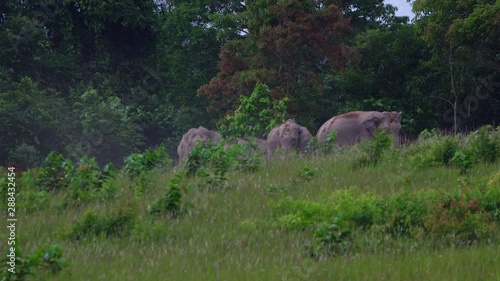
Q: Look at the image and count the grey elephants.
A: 4